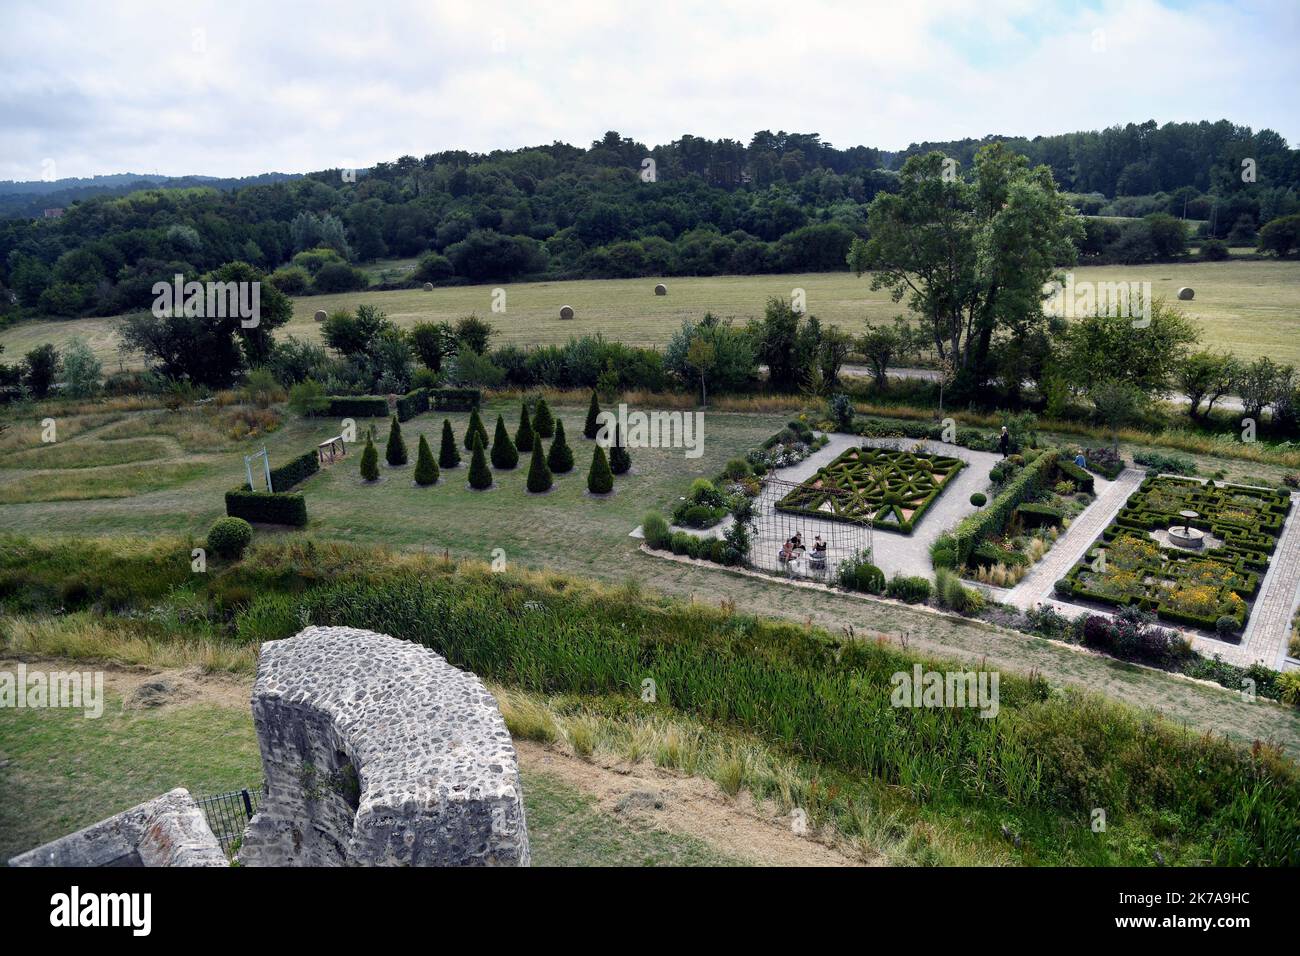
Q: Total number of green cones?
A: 14